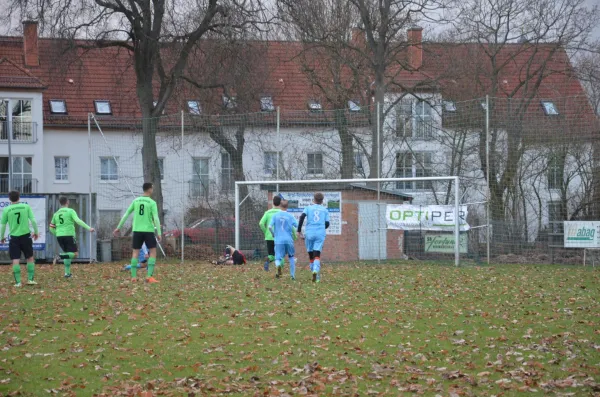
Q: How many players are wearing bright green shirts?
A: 4